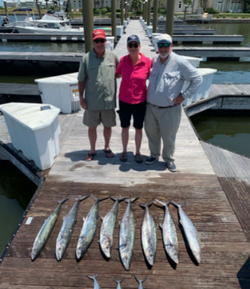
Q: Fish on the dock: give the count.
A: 11